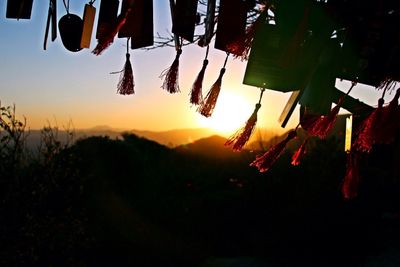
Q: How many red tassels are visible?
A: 13